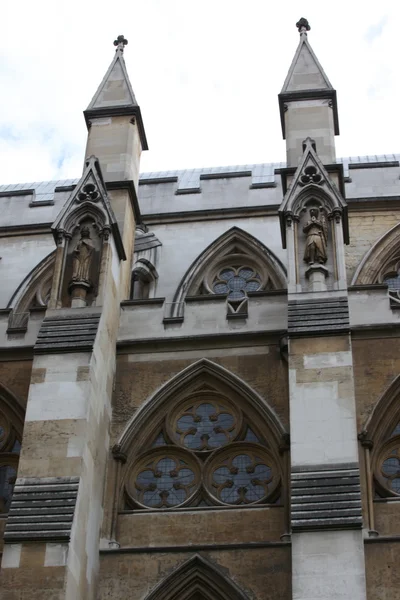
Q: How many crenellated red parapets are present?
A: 0